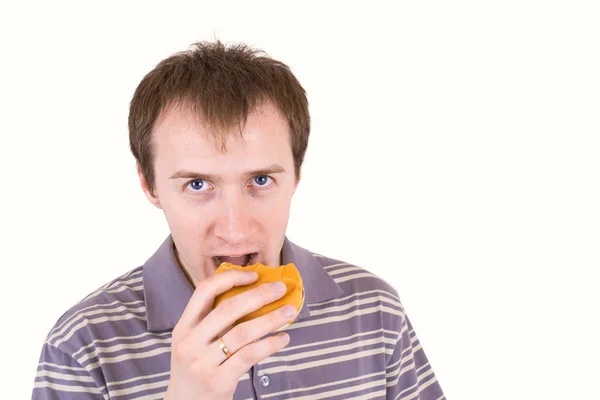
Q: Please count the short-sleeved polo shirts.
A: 1